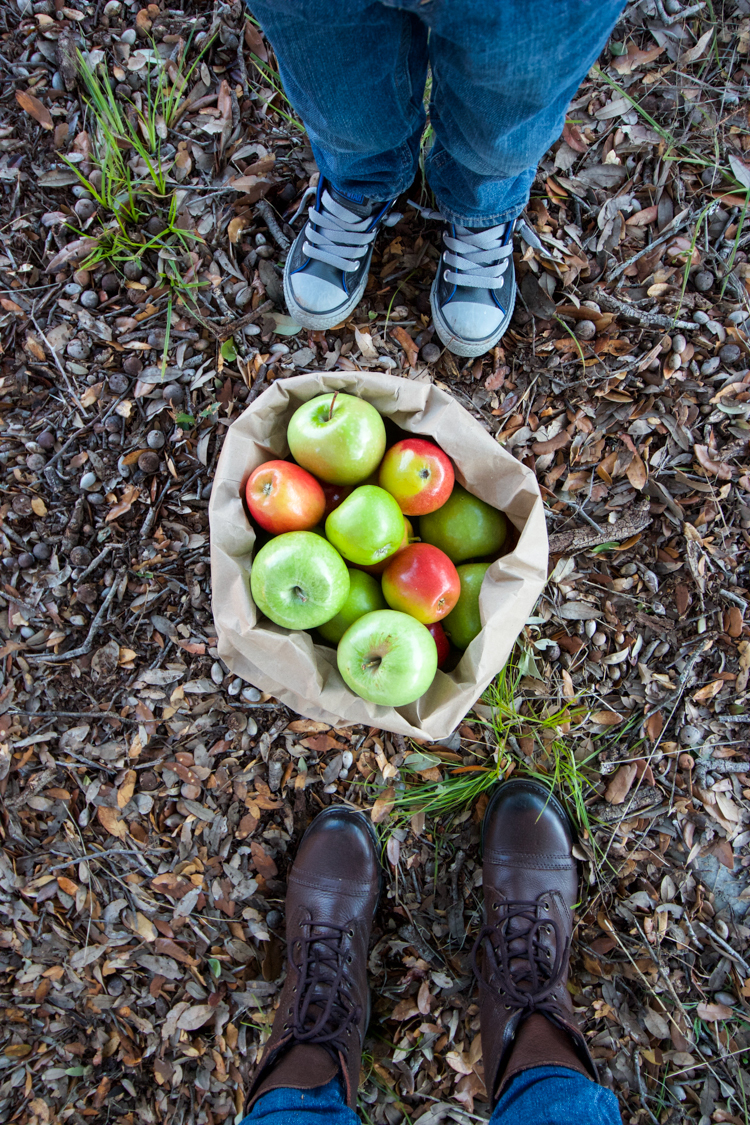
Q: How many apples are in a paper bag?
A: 13